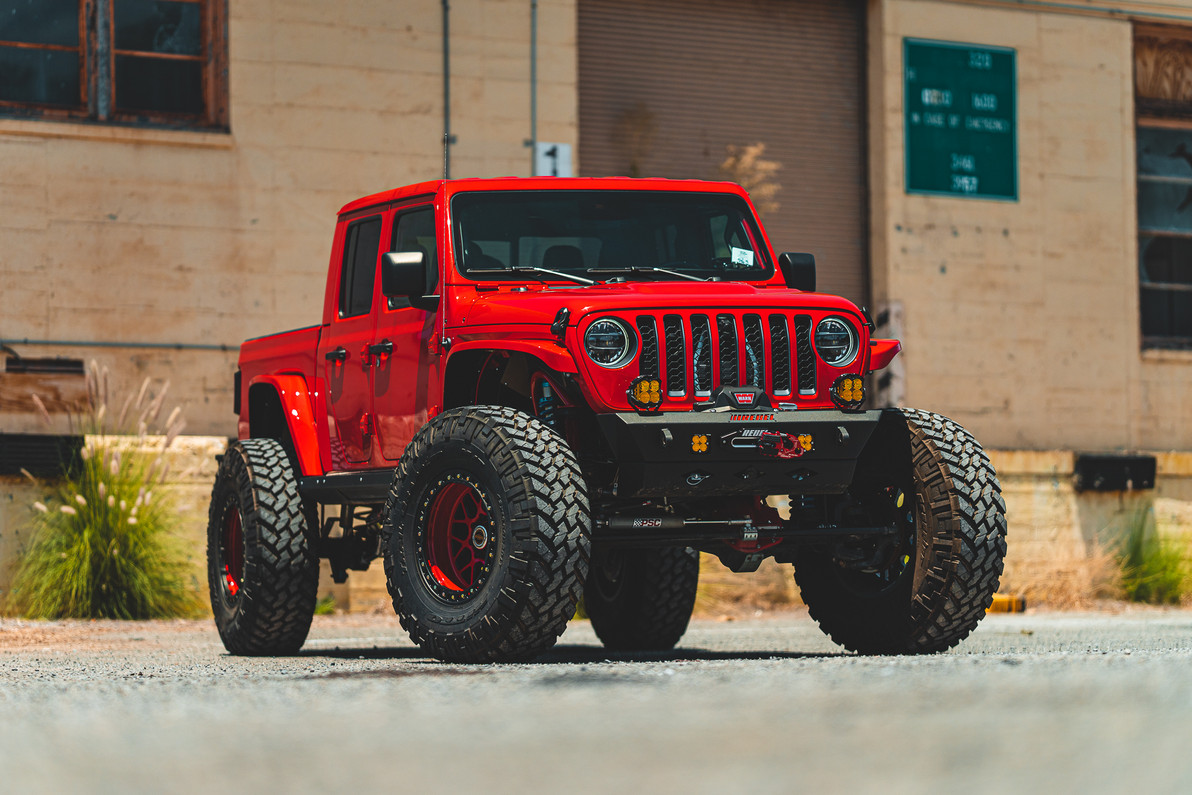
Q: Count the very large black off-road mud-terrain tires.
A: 4